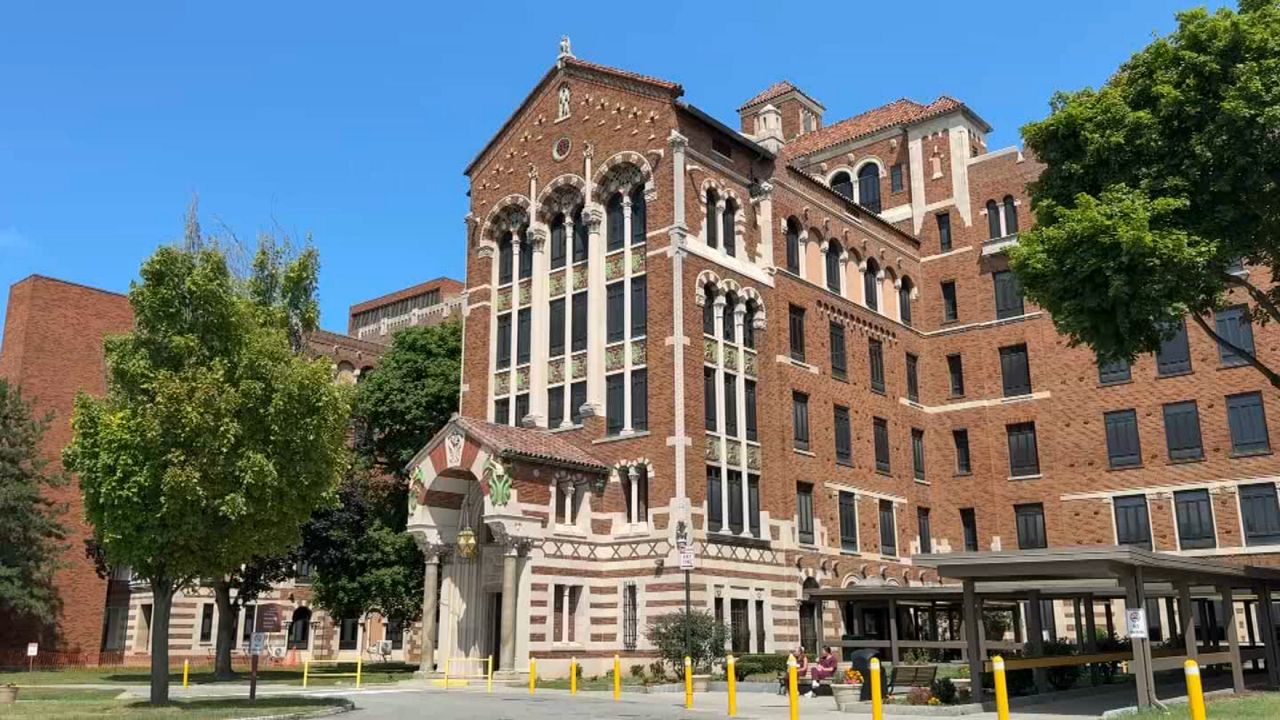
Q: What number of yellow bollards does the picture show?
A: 10